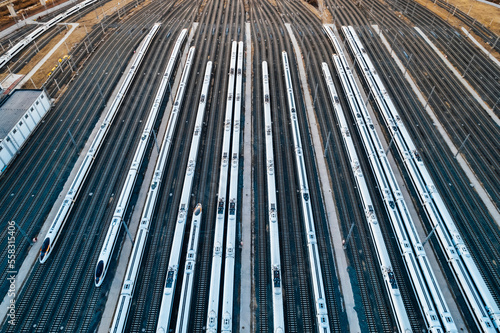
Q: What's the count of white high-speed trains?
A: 15